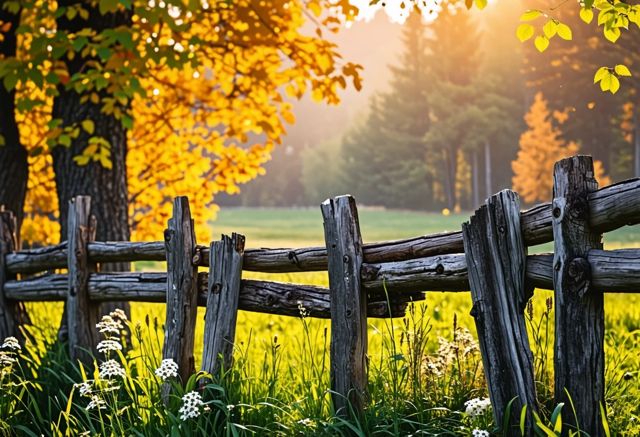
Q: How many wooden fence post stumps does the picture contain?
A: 7